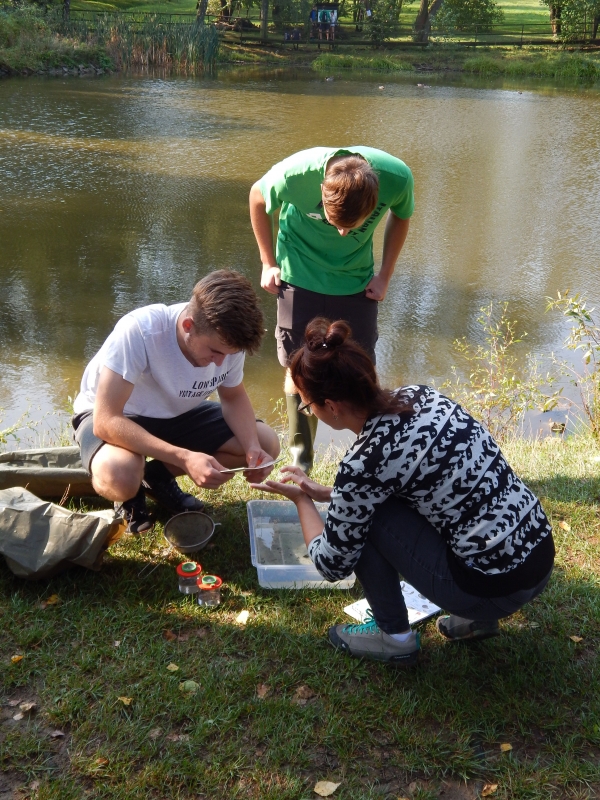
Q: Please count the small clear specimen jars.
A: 2